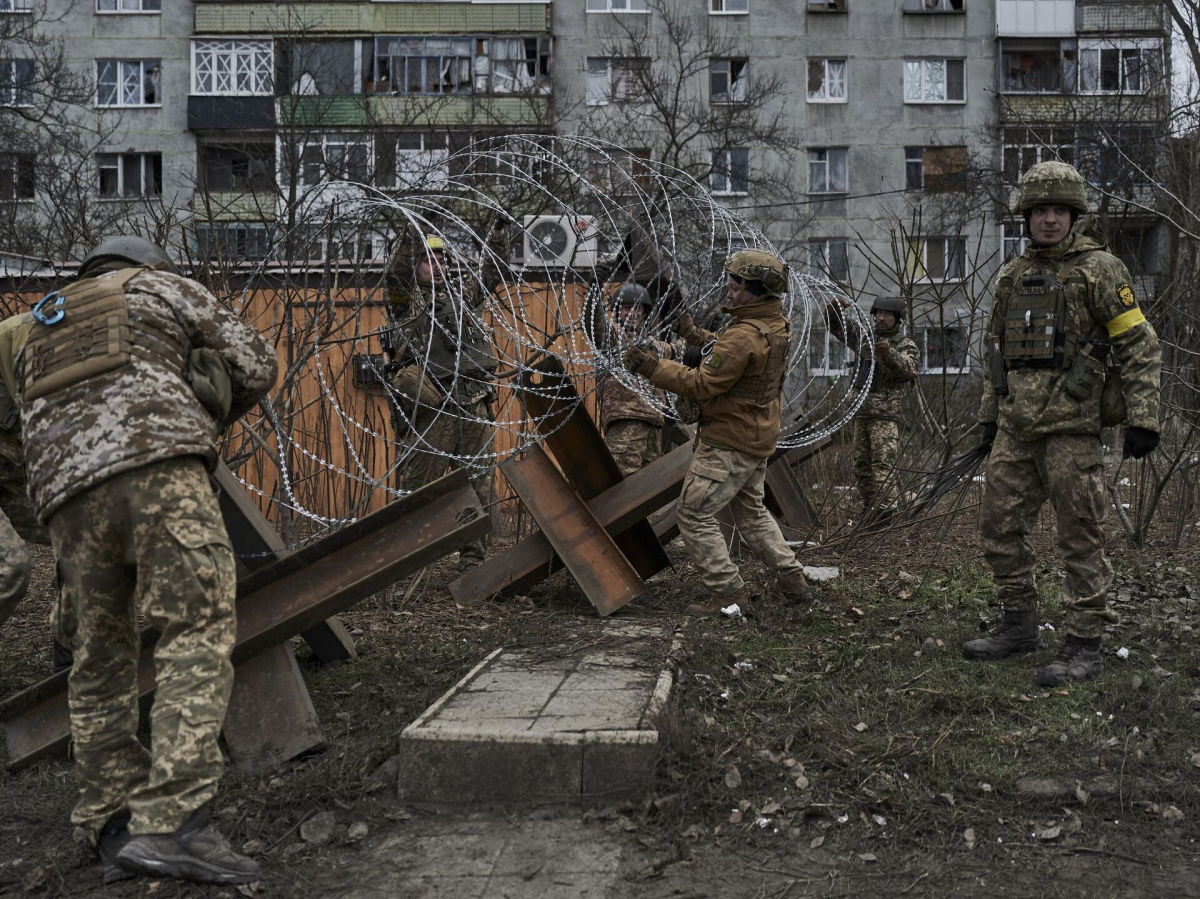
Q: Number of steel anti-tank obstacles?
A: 3